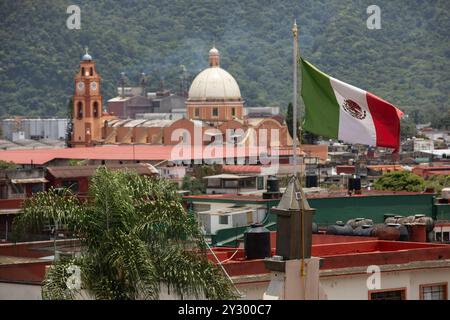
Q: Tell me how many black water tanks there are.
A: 4